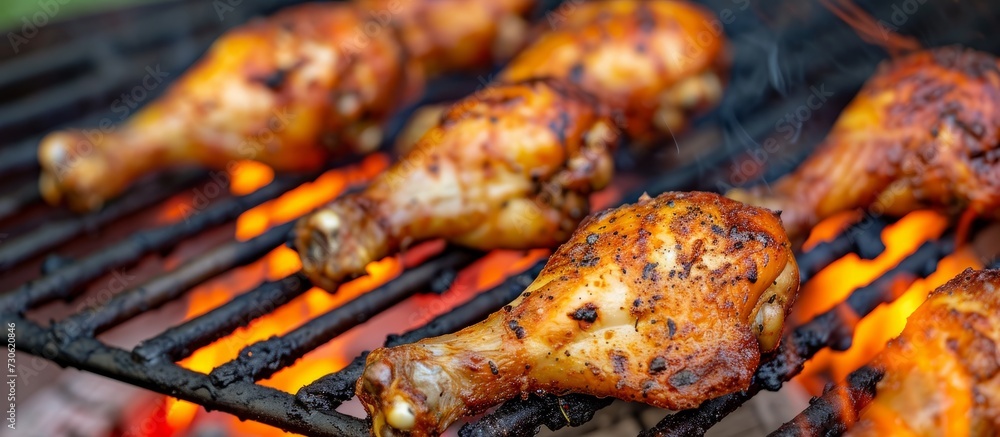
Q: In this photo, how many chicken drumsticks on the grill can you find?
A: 7